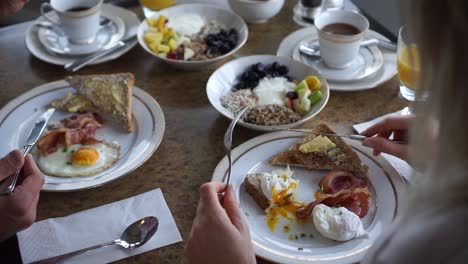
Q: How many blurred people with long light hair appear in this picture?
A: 1